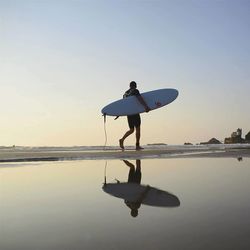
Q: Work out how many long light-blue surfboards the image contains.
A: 1